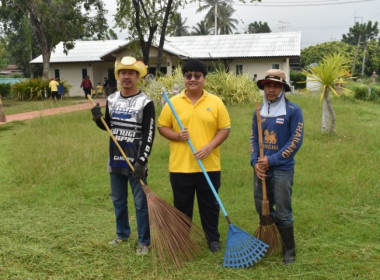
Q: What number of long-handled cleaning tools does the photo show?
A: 3